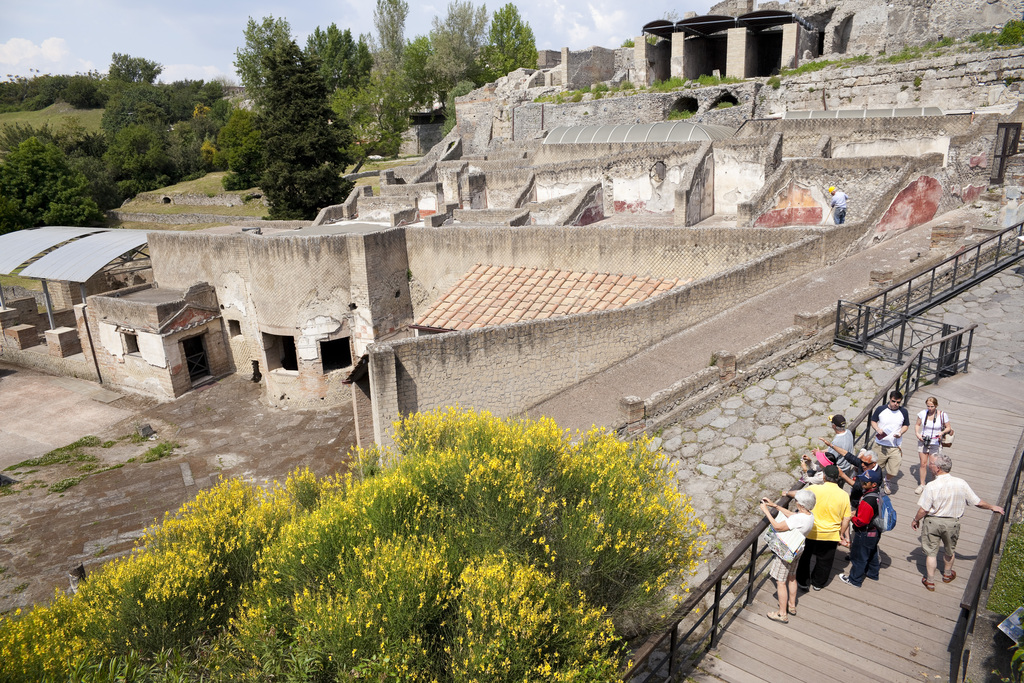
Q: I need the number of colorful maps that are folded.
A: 1